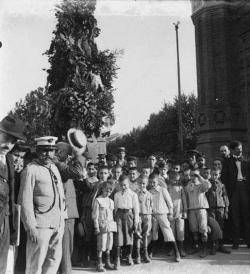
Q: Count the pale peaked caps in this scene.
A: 1